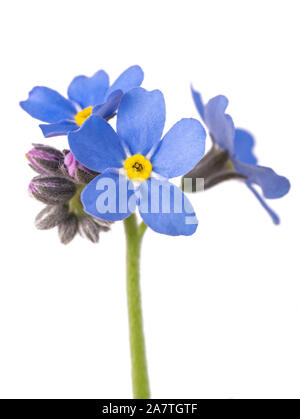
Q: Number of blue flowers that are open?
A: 3